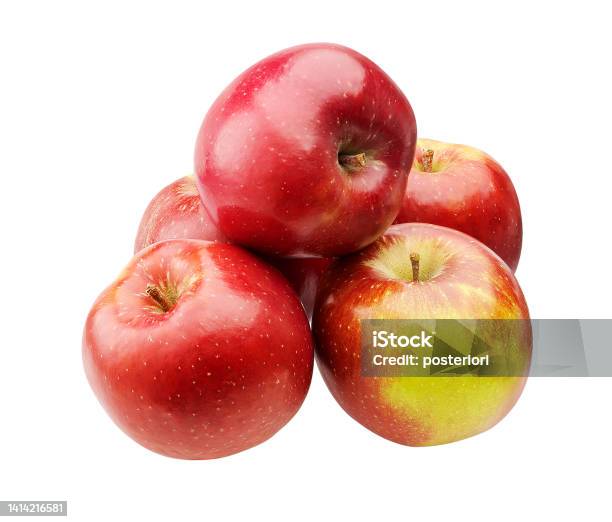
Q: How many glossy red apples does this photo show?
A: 5